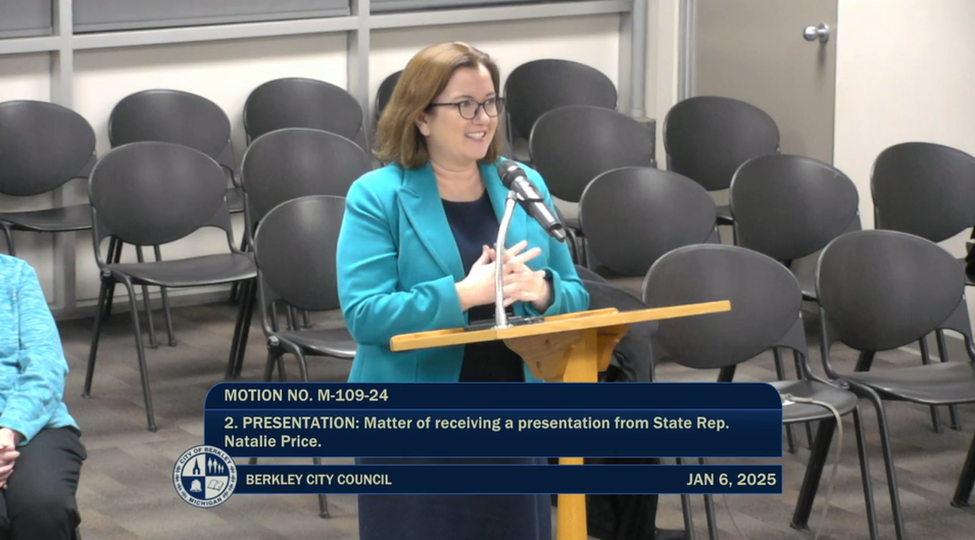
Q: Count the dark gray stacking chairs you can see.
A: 15